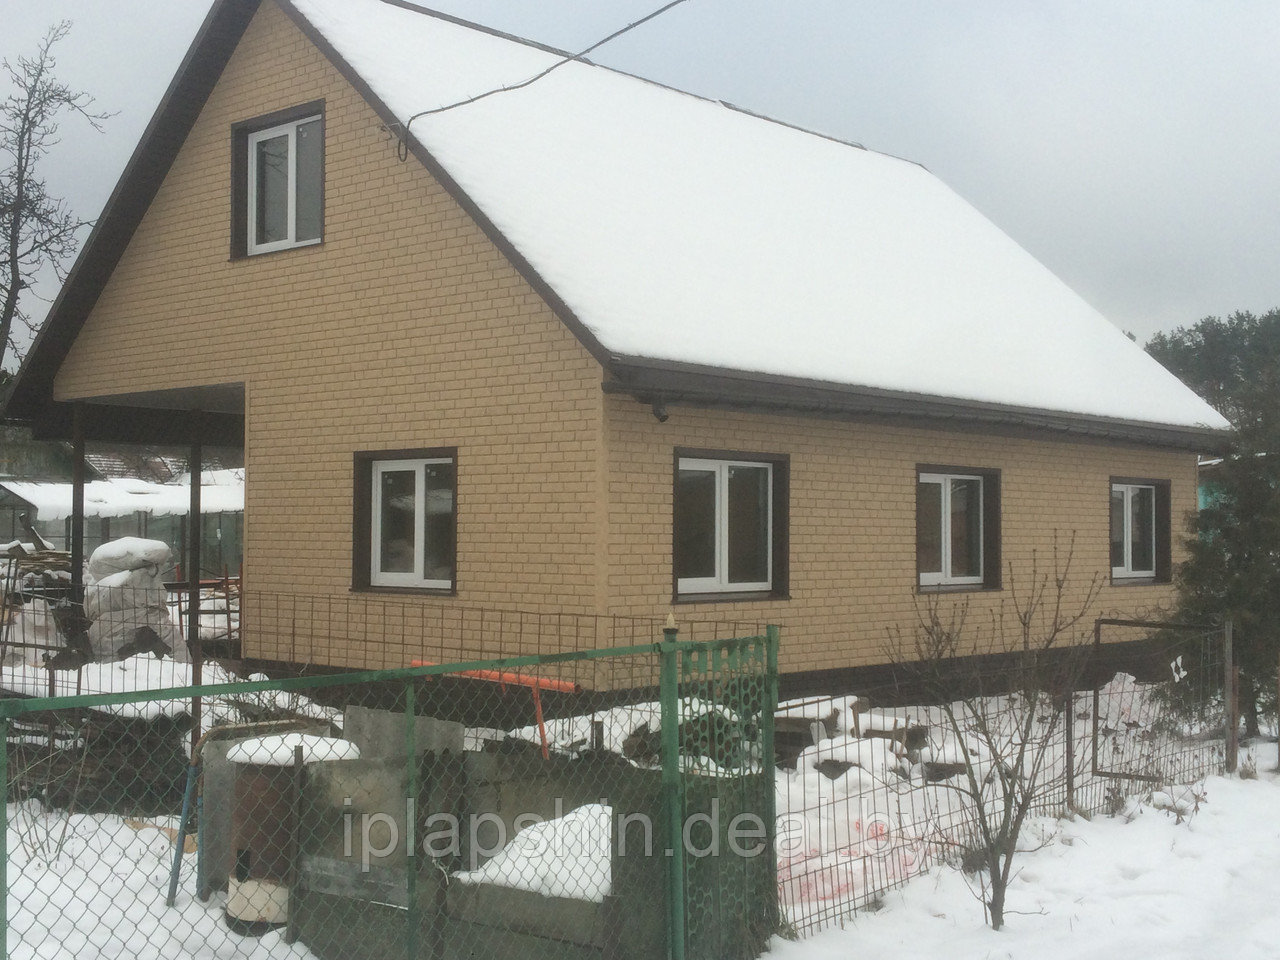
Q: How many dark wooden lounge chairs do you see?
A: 0